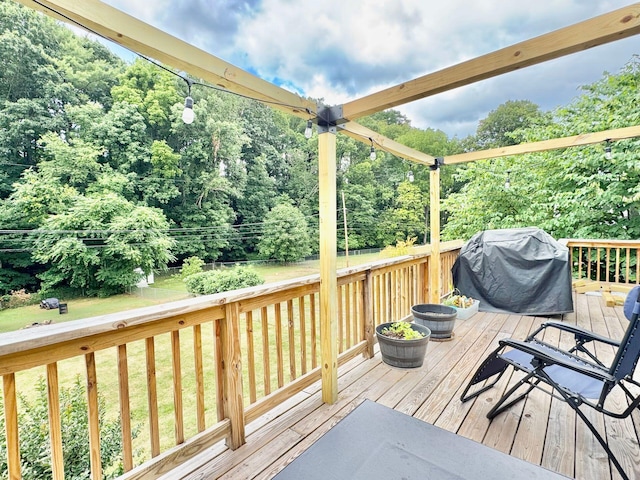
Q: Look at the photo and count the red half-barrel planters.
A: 0